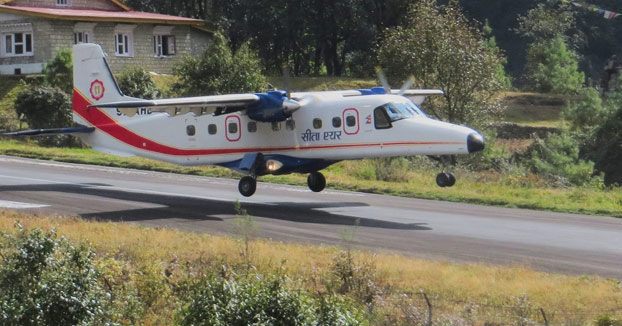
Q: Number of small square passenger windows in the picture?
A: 9